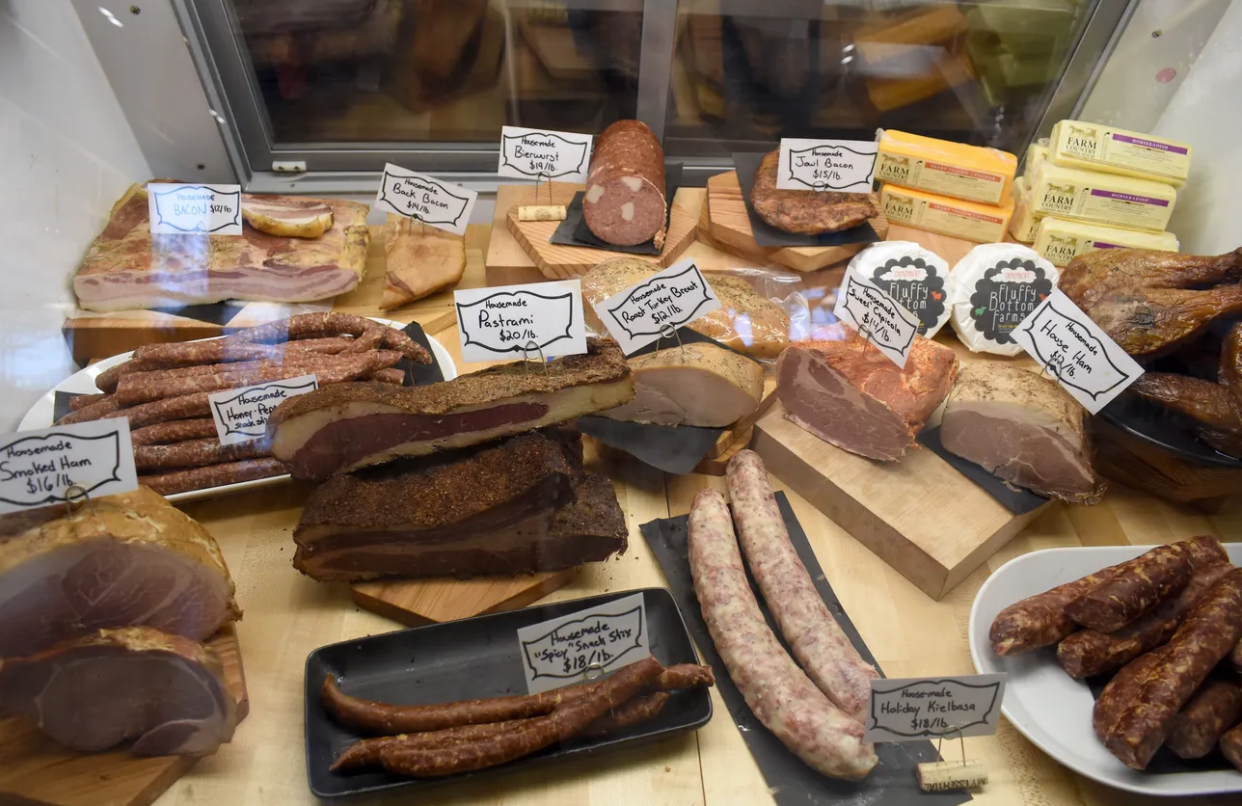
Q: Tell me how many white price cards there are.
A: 12